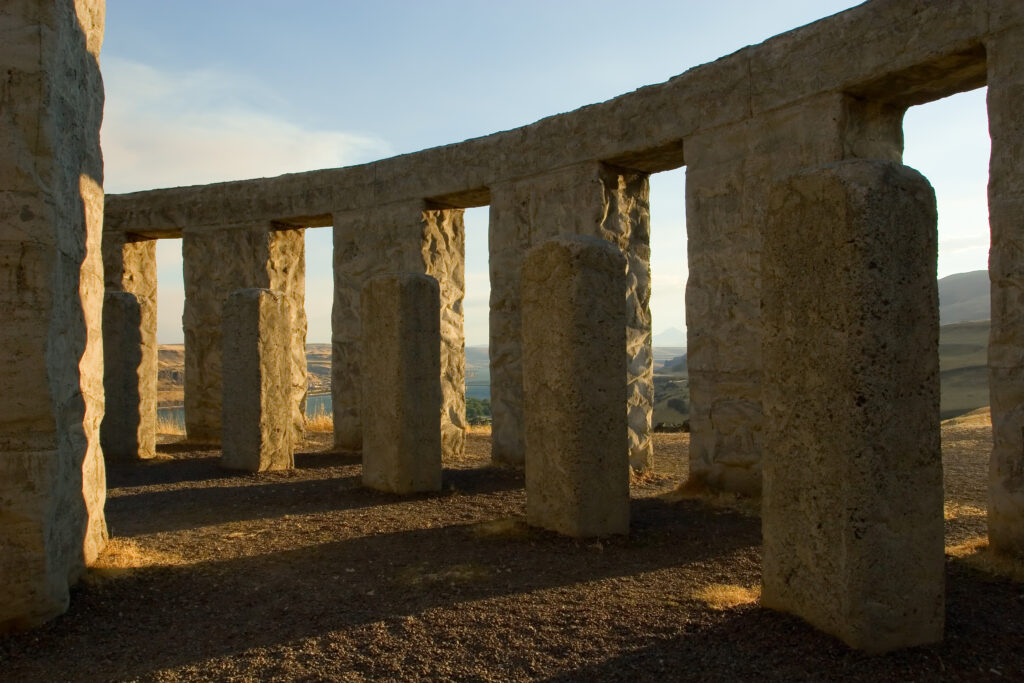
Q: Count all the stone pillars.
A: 12